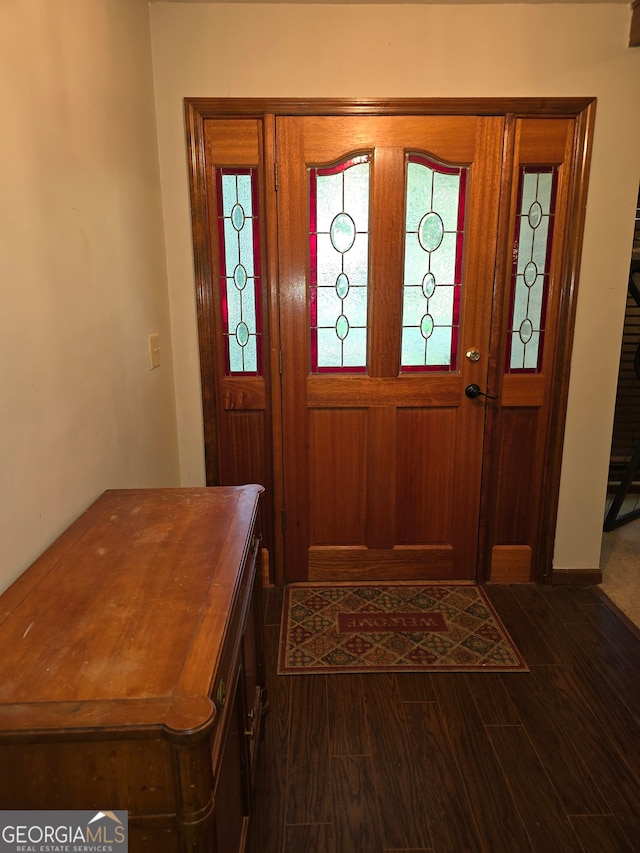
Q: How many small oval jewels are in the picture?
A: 10